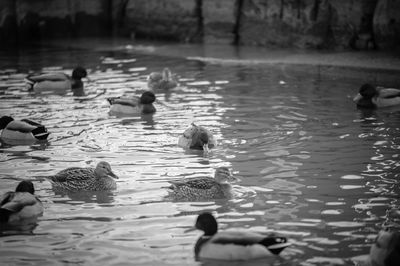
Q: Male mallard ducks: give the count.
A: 6